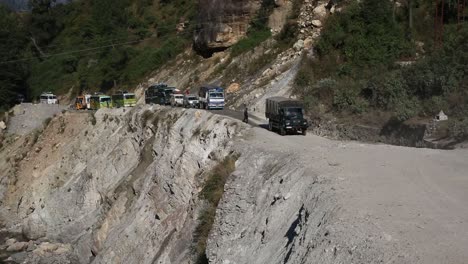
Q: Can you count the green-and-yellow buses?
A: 2